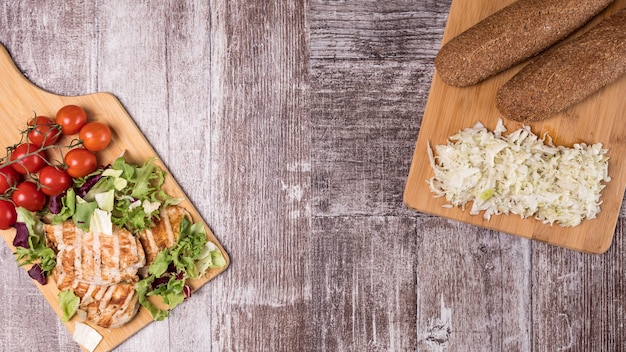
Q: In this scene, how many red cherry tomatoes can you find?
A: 9